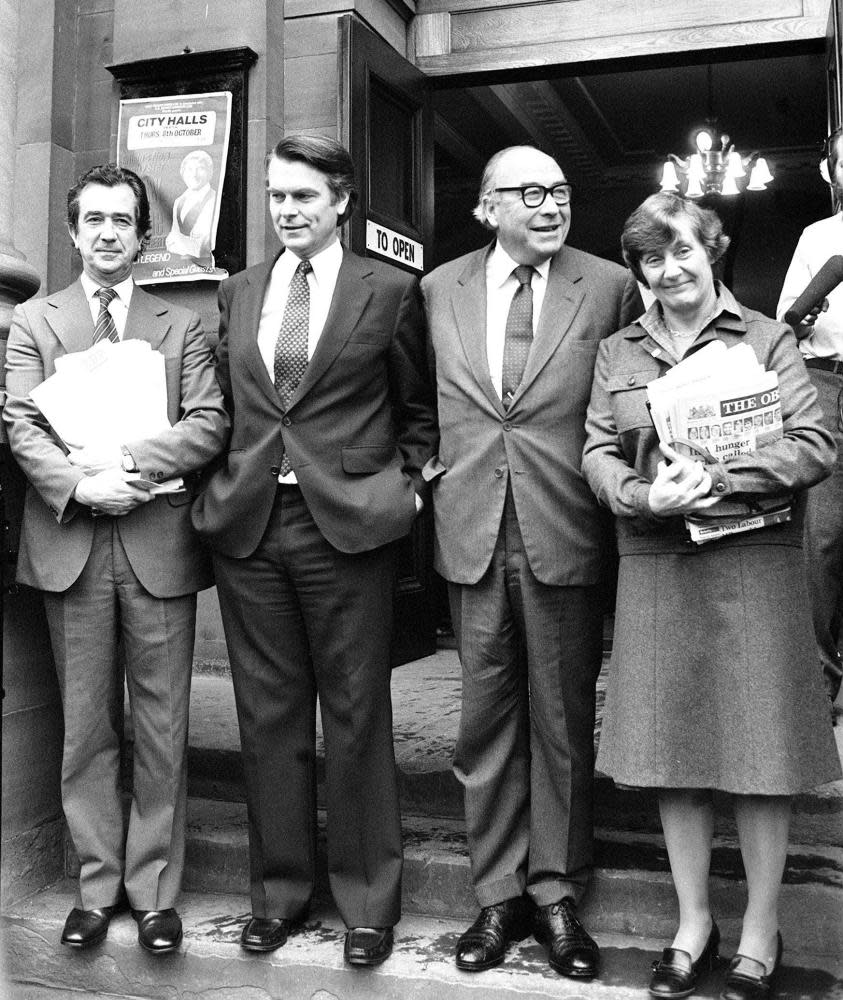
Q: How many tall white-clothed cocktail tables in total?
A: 0